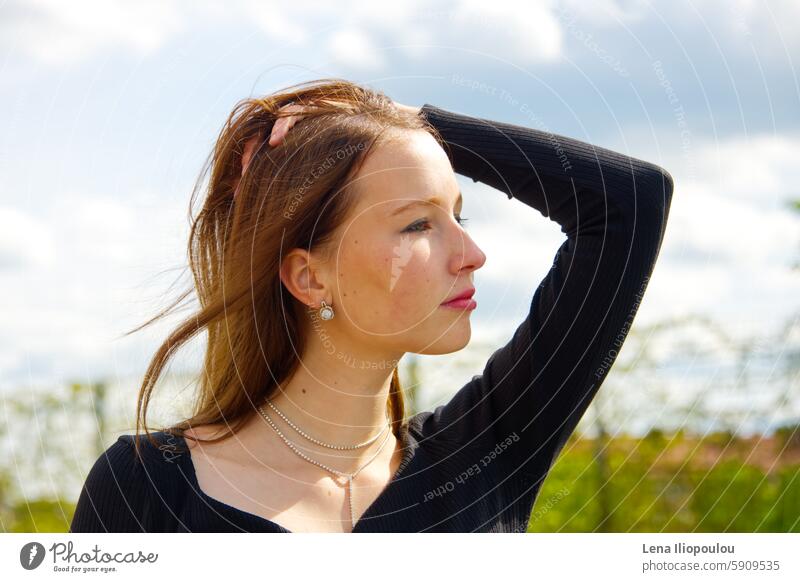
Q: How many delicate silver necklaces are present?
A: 2